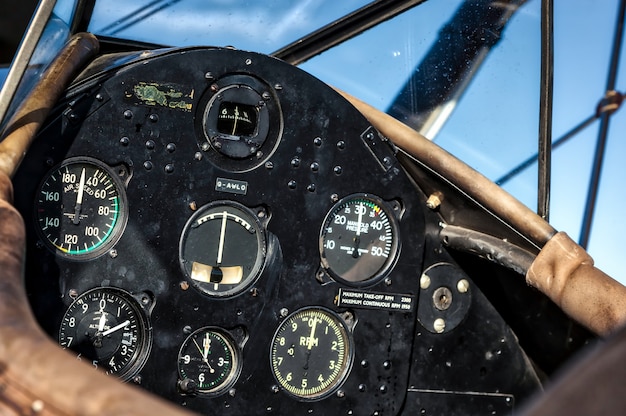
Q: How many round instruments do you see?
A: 7